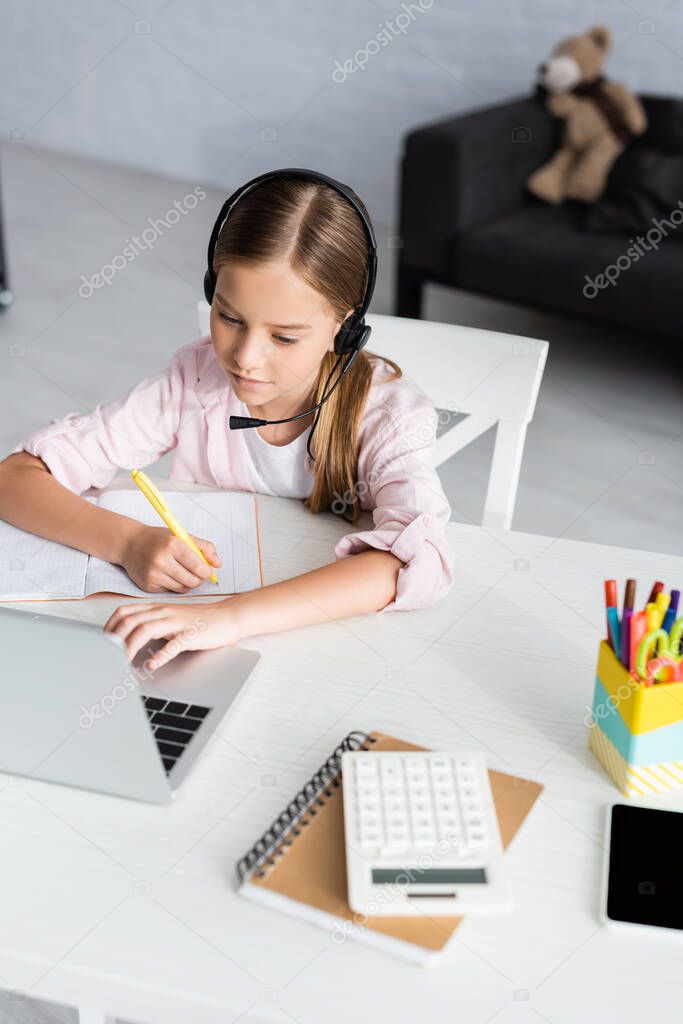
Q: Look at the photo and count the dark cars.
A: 0